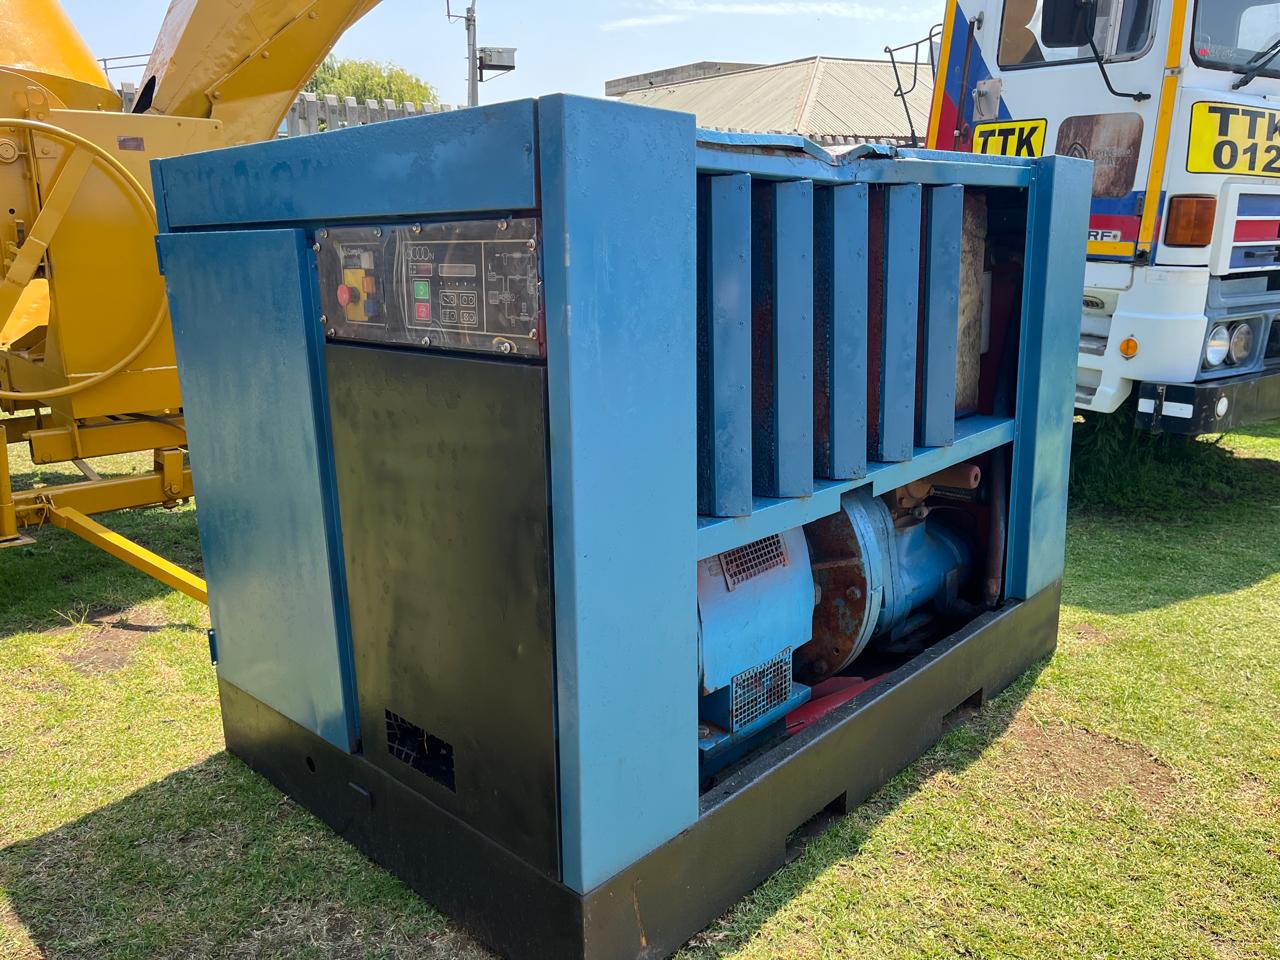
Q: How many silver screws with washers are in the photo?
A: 11